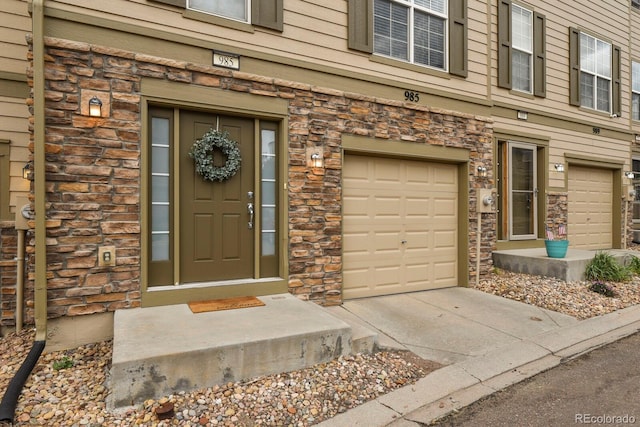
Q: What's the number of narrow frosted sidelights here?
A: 2